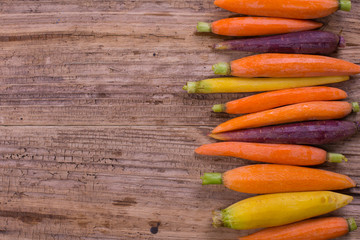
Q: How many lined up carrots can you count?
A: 12